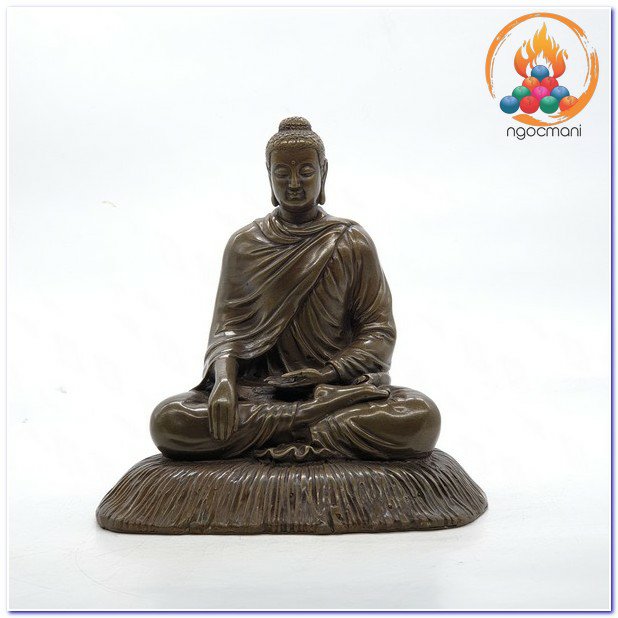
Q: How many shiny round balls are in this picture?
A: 10